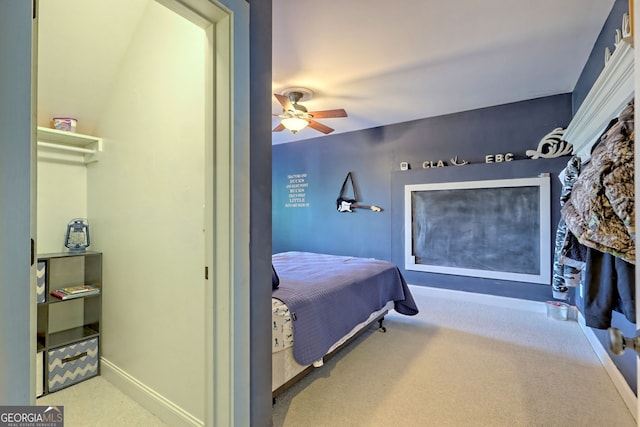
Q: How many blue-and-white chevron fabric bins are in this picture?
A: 2